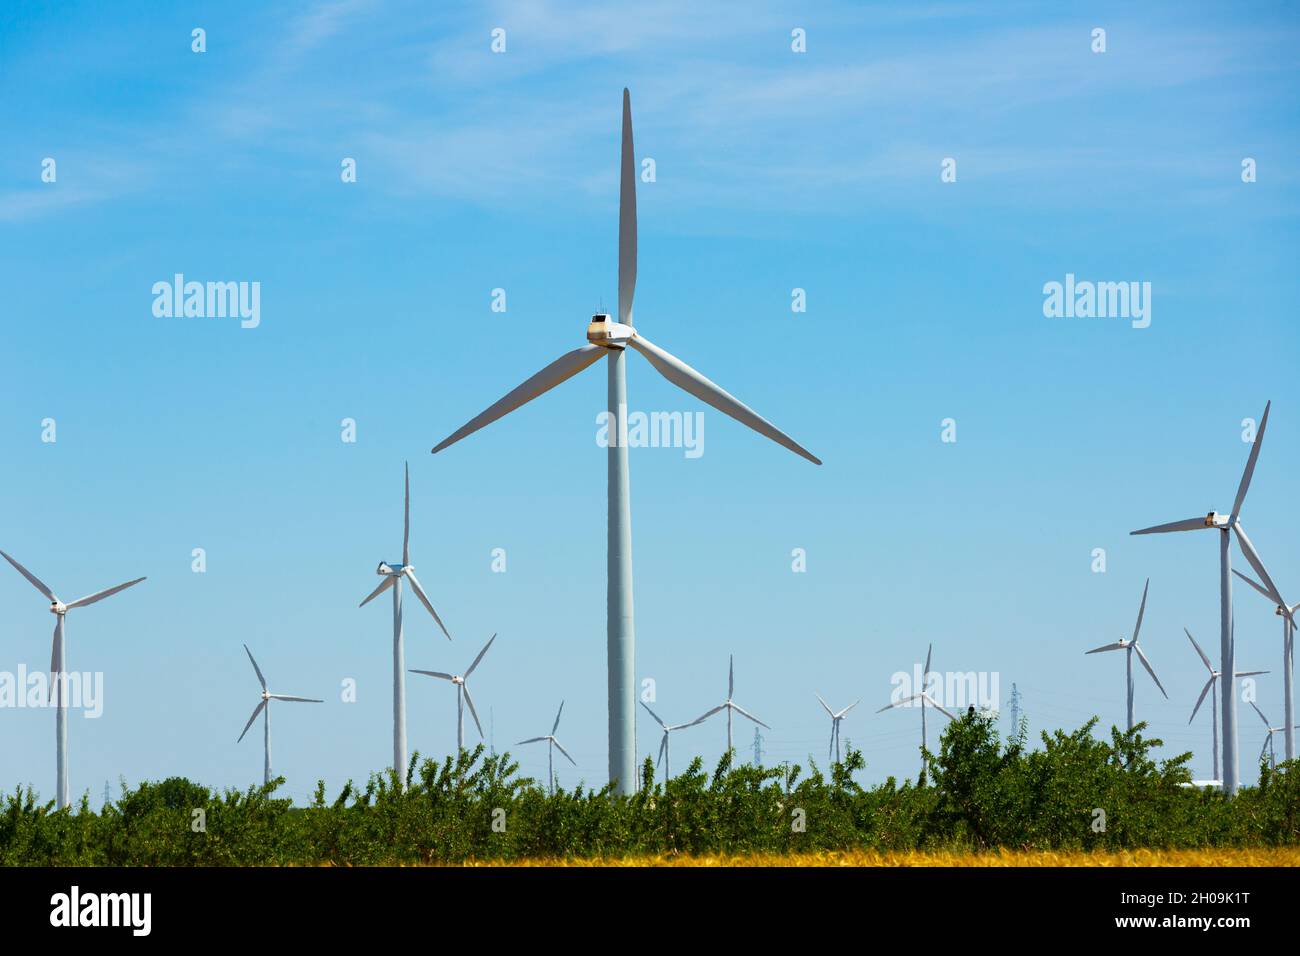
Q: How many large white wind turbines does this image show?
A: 15